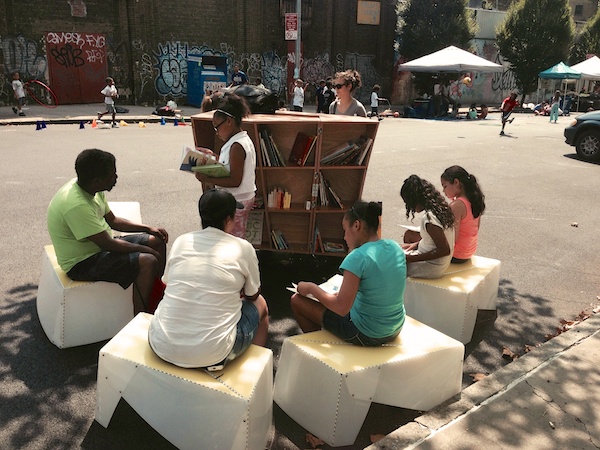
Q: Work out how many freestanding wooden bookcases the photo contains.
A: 1